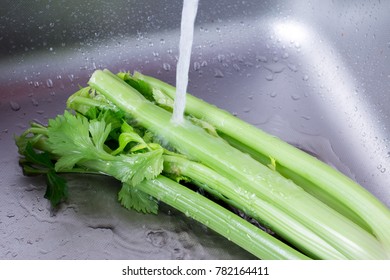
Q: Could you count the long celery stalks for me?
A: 4